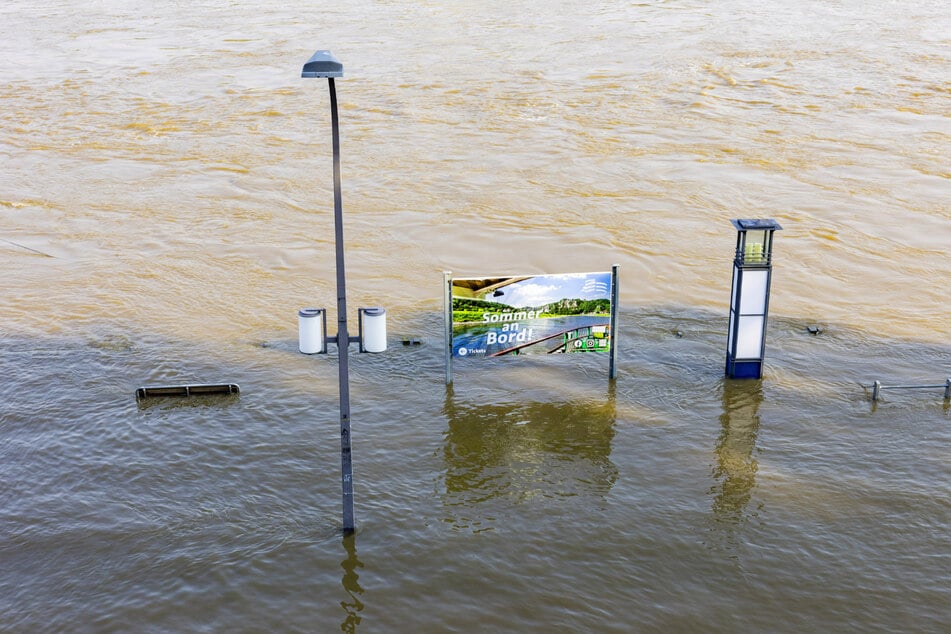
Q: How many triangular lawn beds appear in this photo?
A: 0